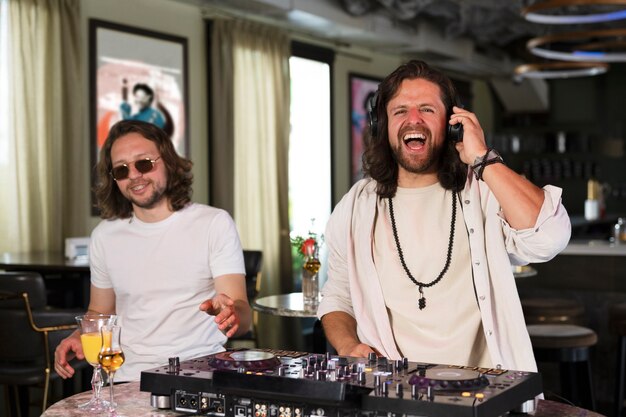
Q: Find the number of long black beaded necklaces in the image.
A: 1